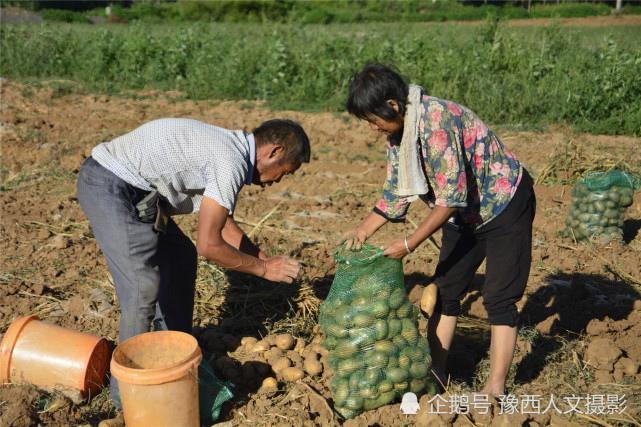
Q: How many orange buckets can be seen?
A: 2